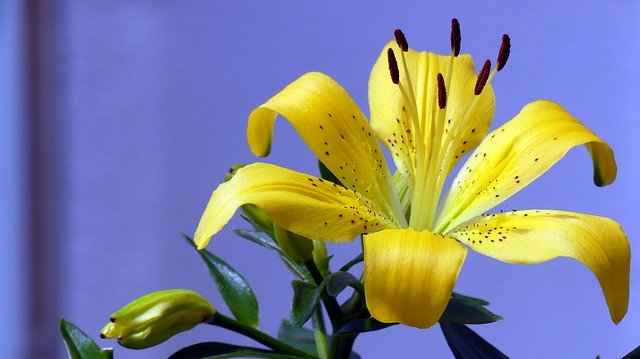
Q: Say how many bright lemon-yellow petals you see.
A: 6